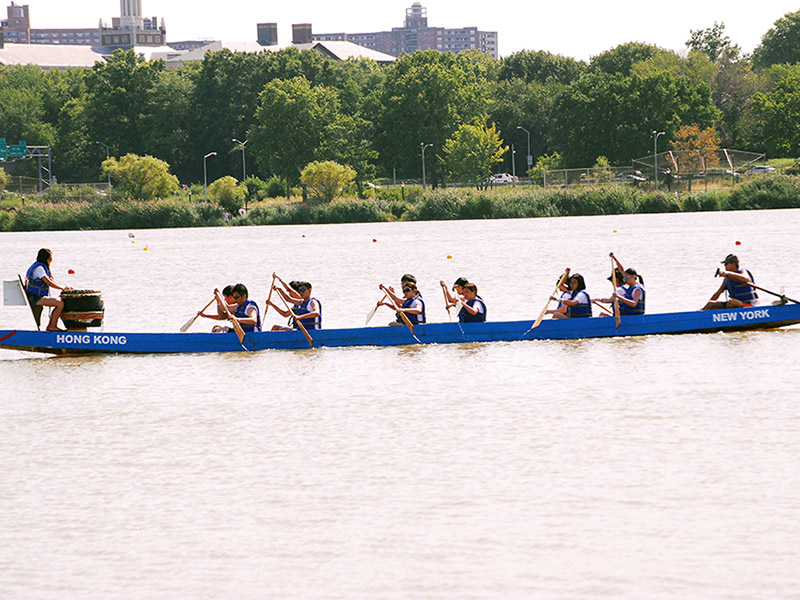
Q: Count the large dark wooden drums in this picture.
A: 1